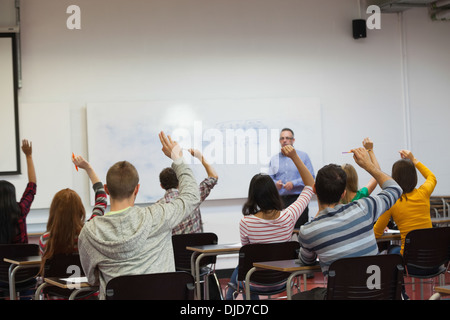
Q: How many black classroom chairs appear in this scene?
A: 7